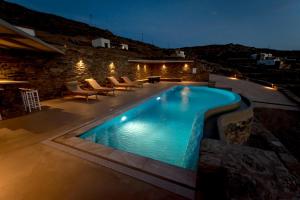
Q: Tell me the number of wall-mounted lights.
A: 6